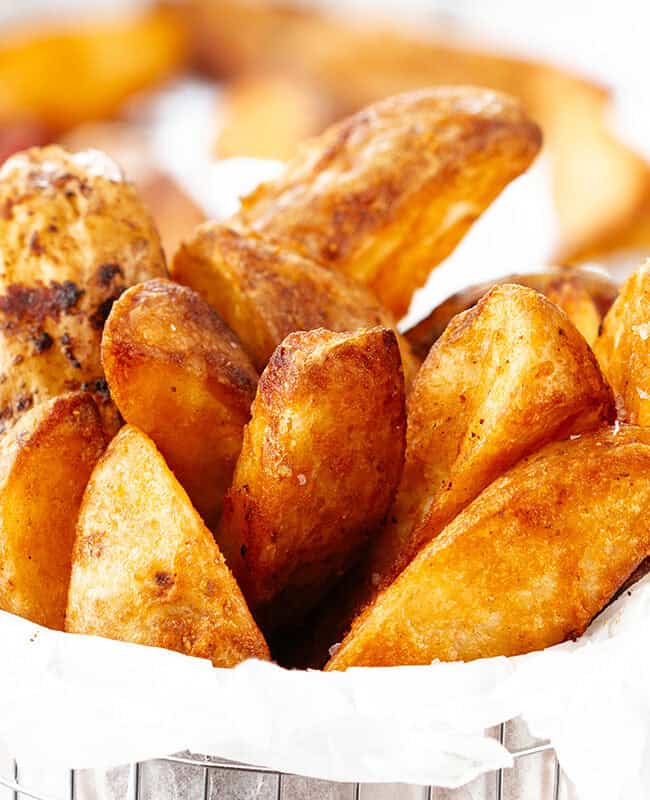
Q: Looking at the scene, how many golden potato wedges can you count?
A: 11